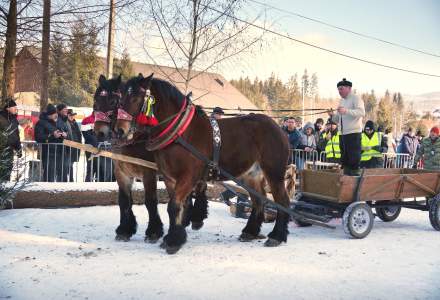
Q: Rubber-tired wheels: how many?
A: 3